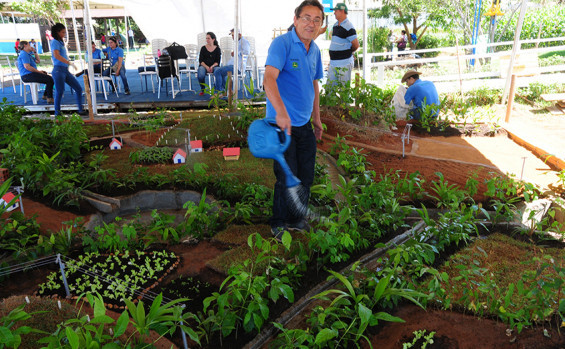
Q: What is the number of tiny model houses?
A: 5